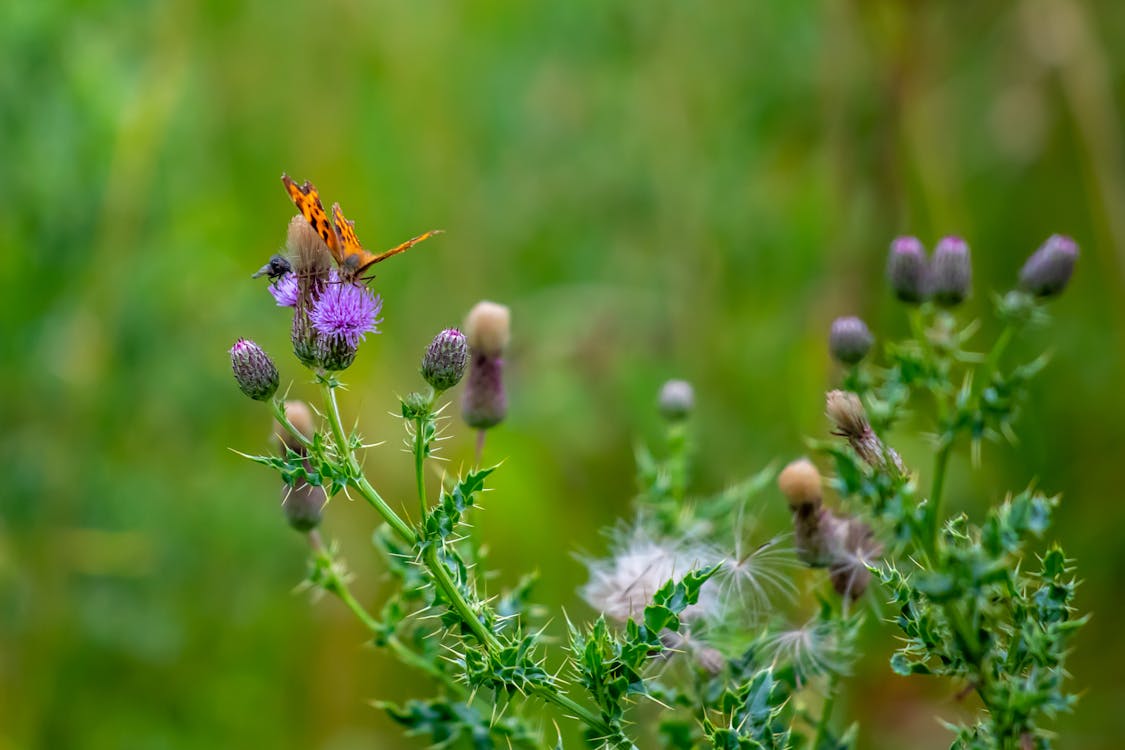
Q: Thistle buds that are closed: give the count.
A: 7